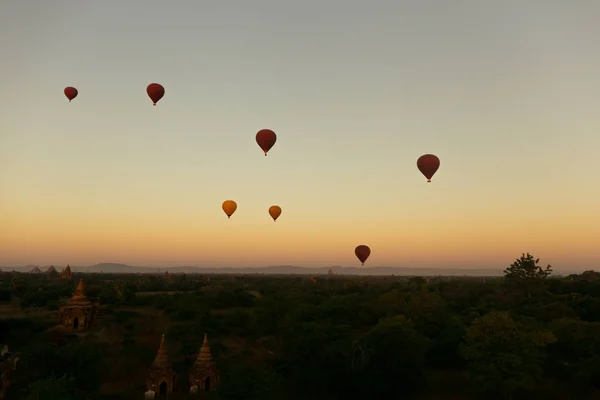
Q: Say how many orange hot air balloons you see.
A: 2